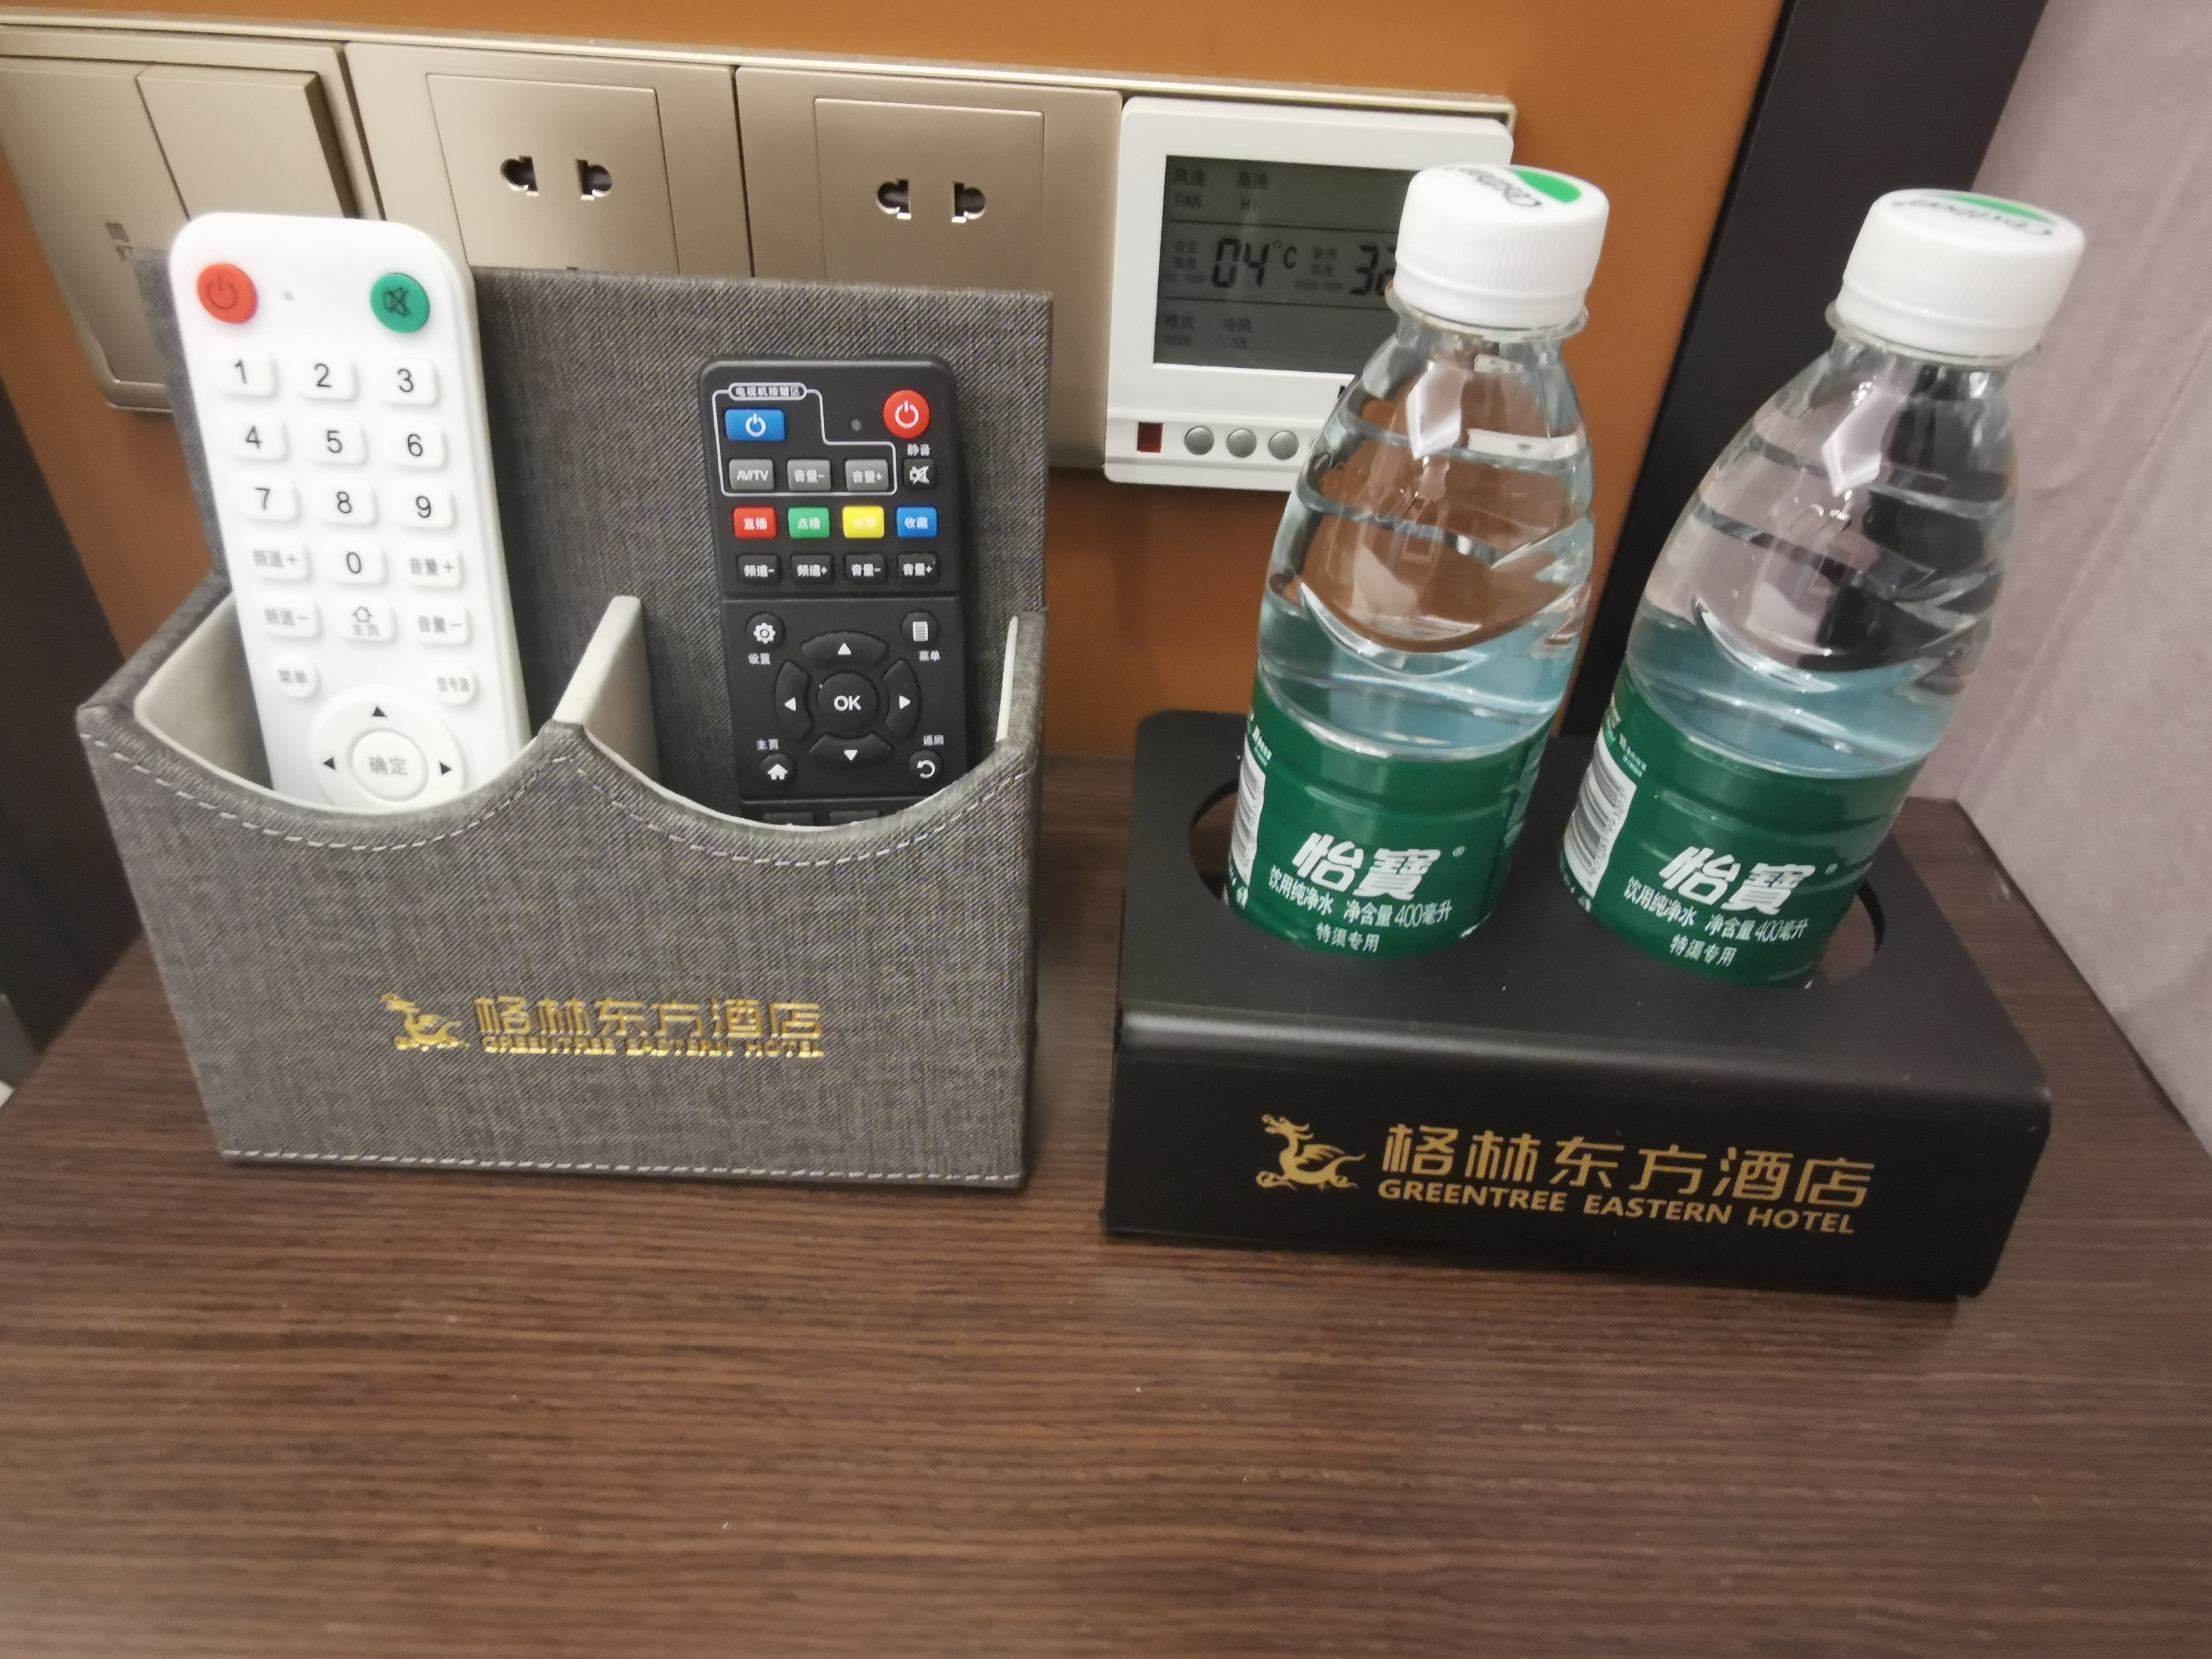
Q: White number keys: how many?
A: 10